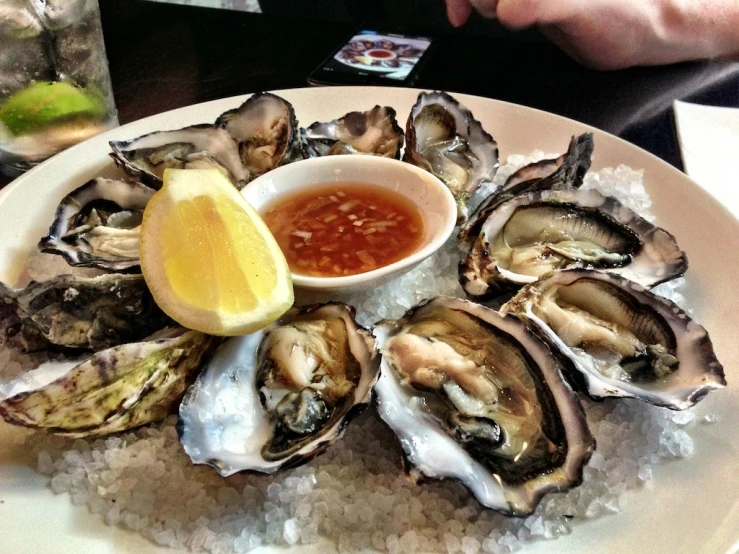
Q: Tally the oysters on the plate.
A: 12